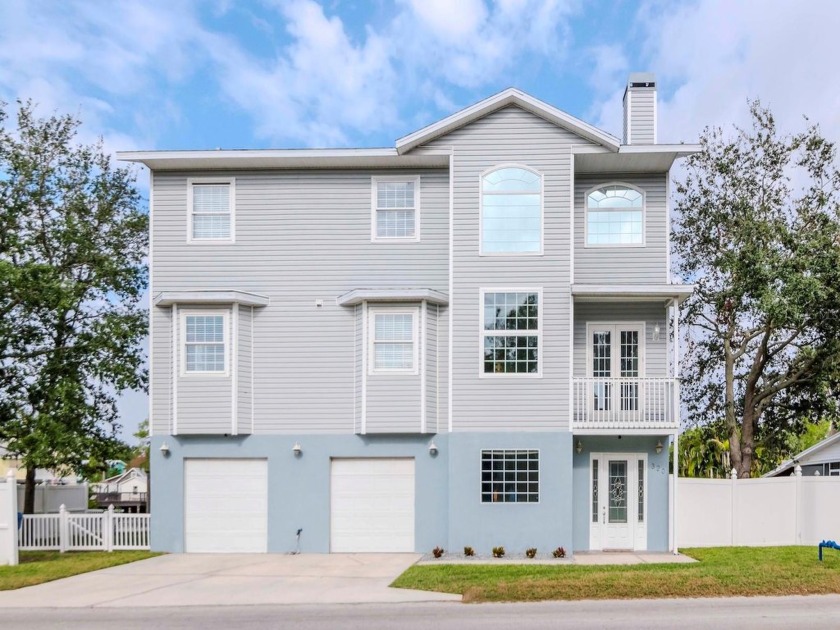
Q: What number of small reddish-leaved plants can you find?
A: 5